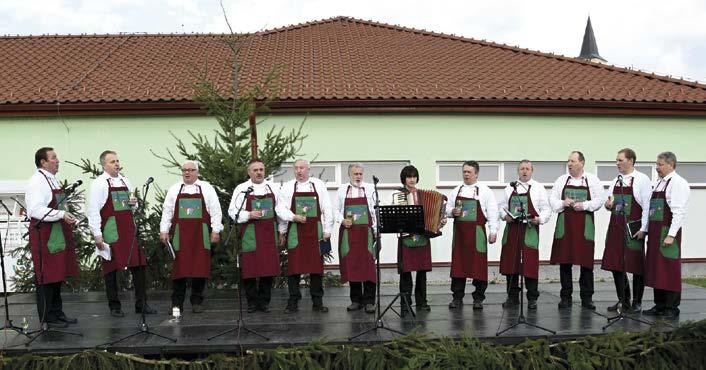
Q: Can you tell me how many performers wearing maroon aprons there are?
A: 12